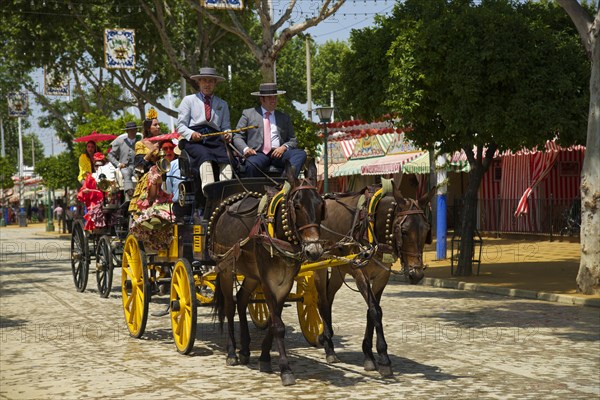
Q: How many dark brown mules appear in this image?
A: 2